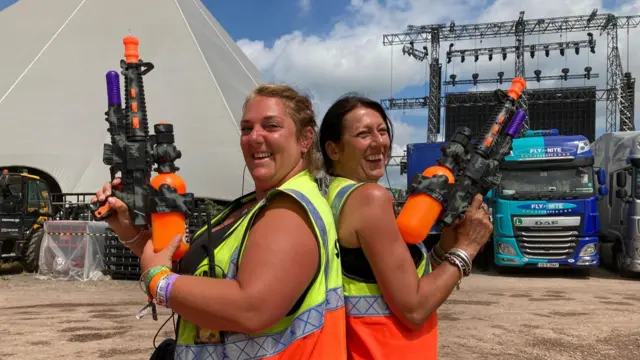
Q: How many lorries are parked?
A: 2